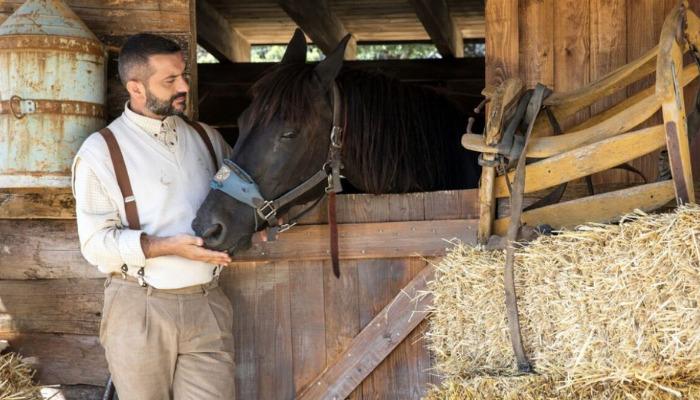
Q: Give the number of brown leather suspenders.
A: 2